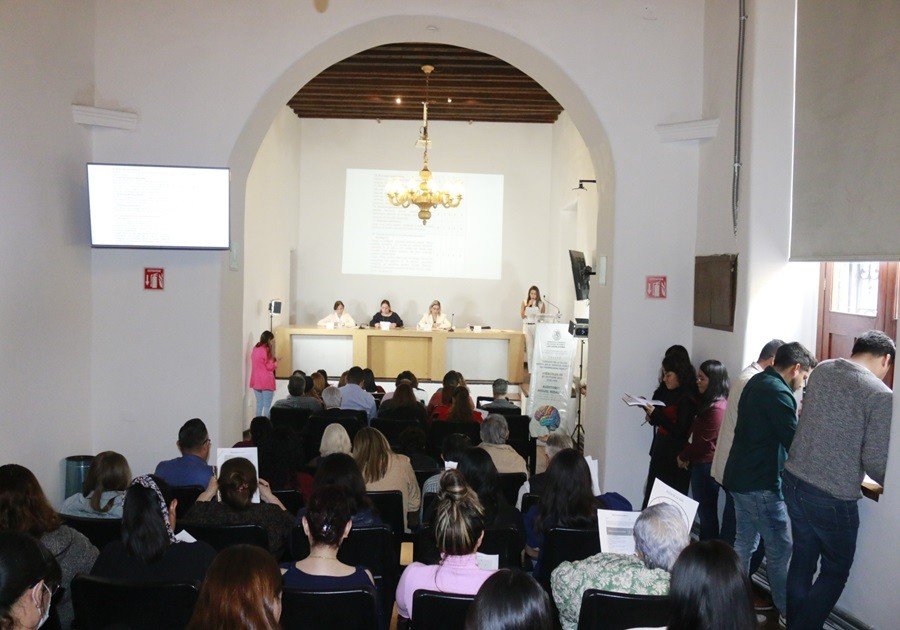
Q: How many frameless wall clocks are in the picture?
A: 0